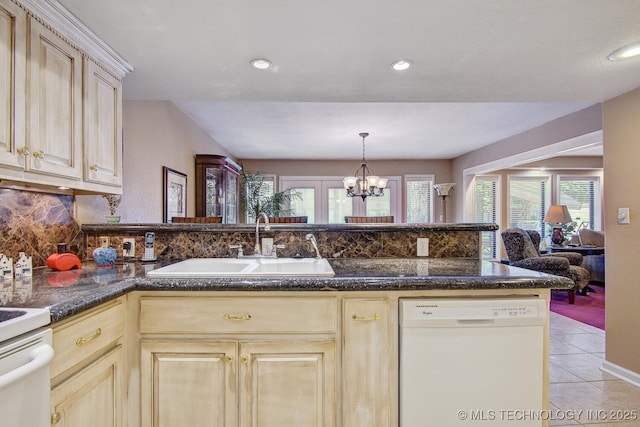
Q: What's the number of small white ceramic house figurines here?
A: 2